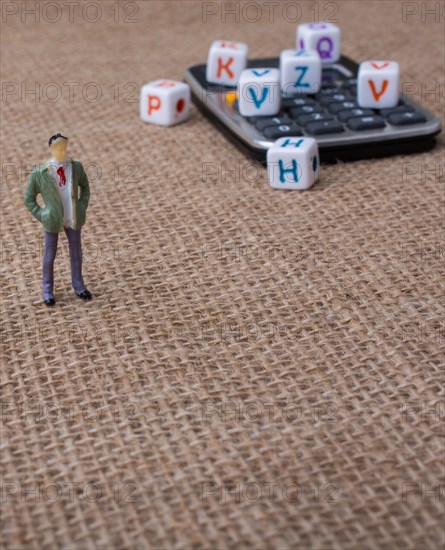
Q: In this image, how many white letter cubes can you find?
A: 7